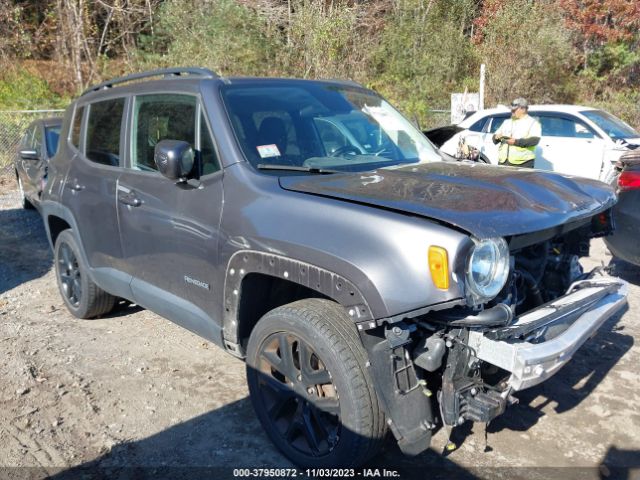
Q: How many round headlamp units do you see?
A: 1